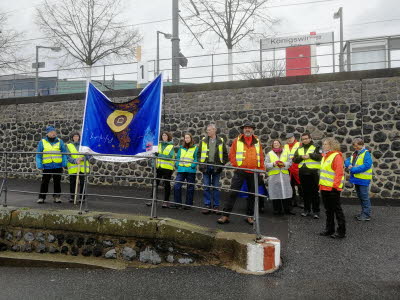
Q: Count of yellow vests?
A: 11